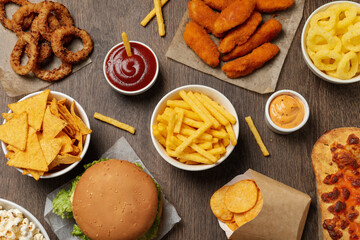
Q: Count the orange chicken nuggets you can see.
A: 8